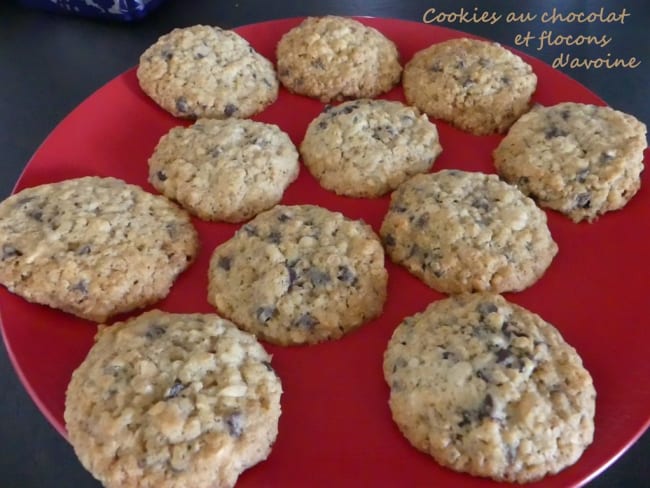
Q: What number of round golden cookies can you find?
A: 11